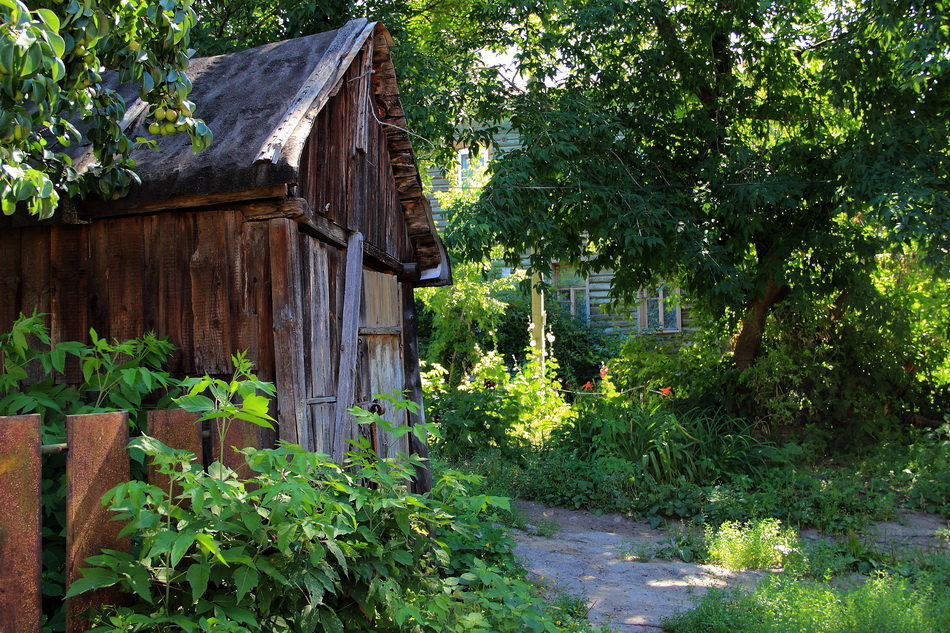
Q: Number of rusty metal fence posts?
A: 4